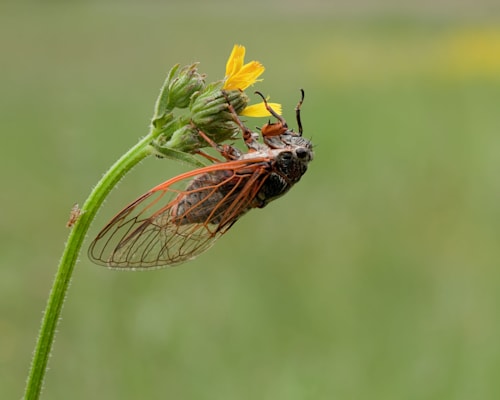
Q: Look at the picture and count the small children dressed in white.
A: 0